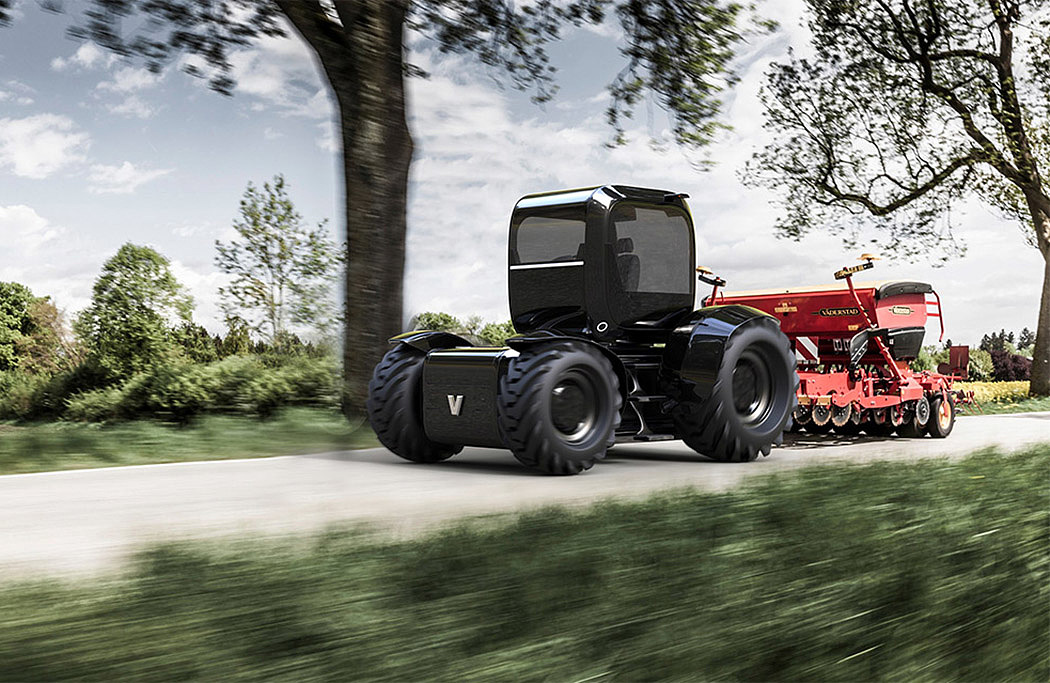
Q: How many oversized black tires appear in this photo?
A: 3